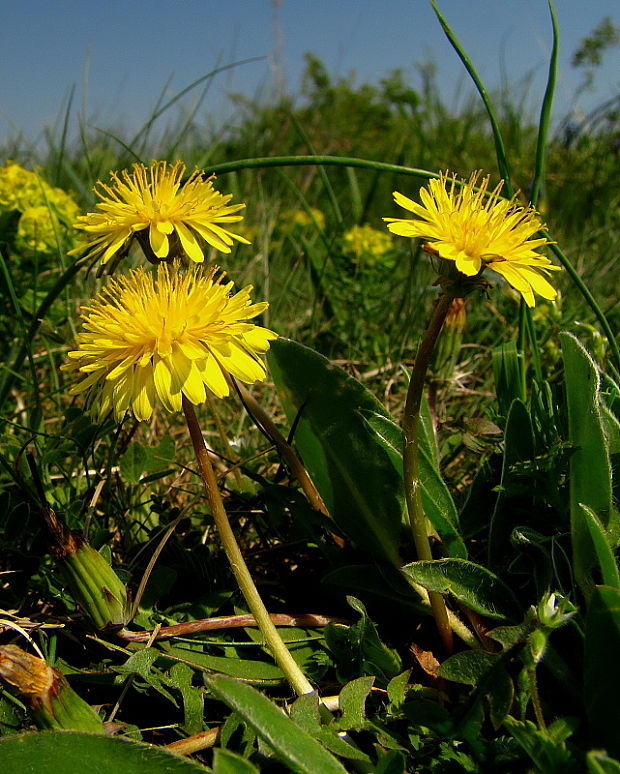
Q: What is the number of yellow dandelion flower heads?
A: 3